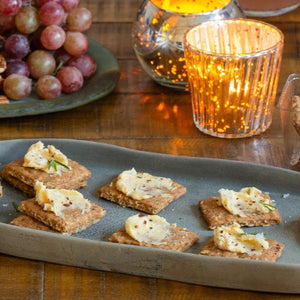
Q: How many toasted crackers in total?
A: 8